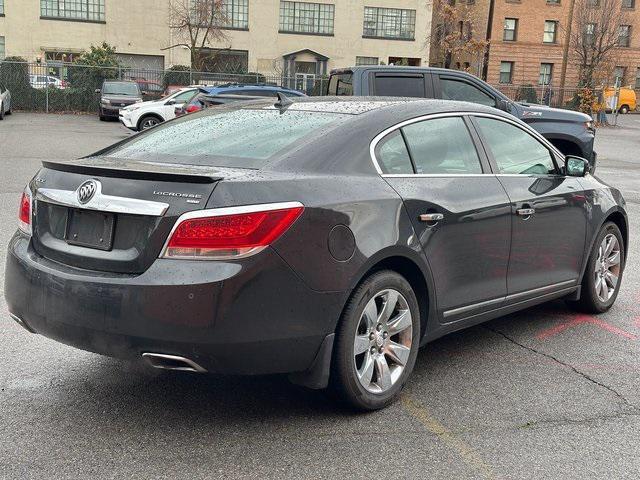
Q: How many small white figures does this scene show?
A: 0